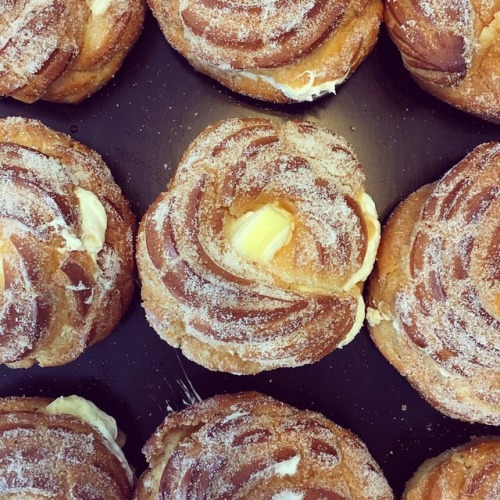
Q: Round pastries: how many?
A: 9